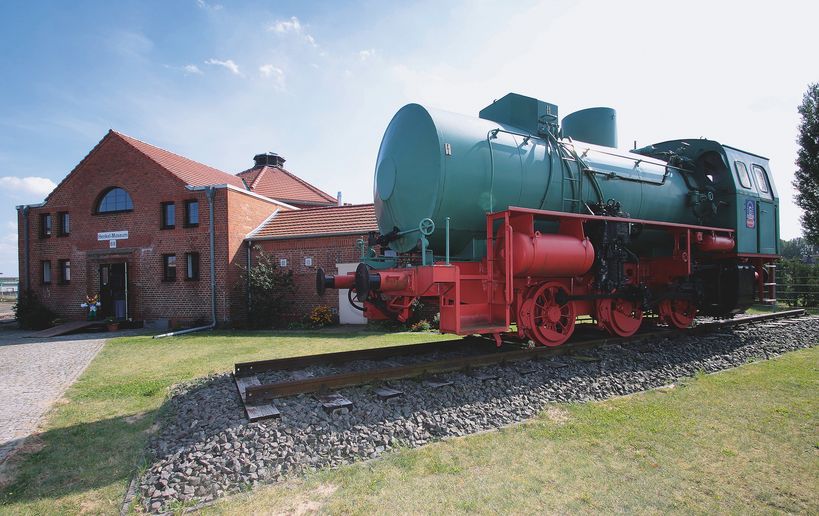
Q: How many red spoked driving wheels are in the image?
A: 3